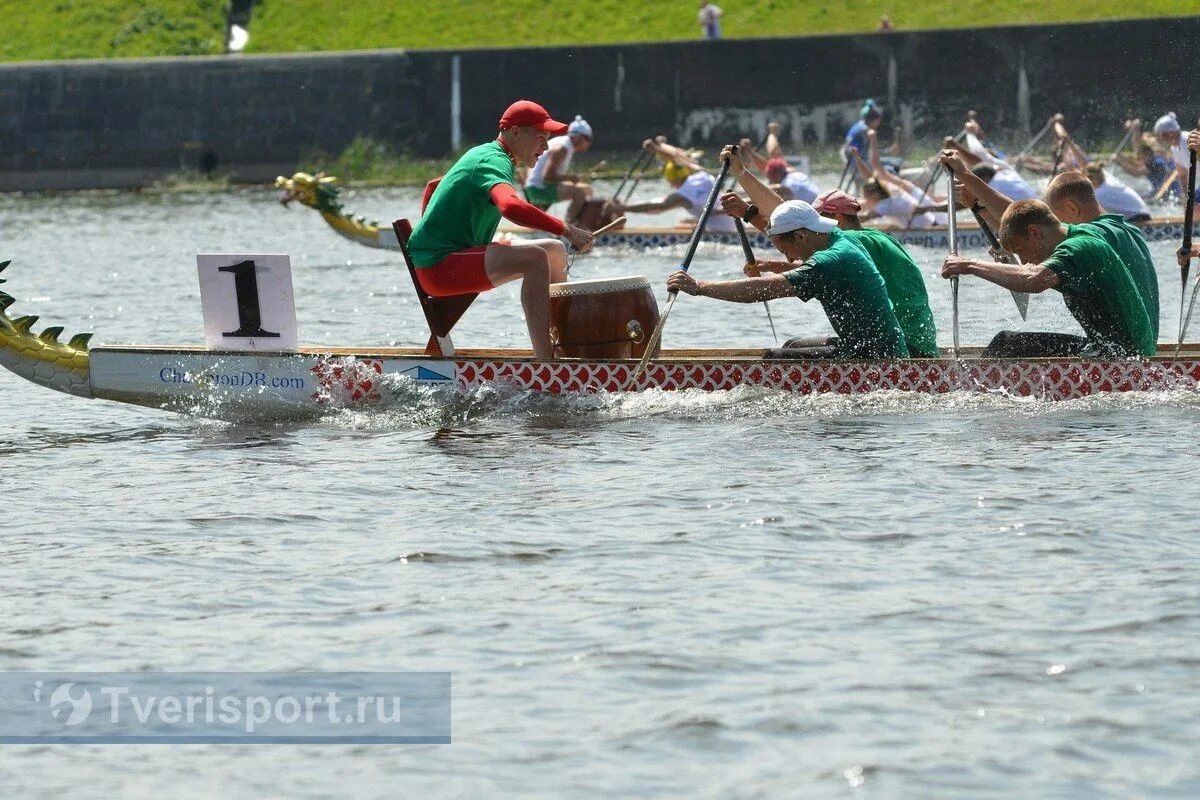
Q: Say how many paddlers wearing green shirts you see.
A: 4